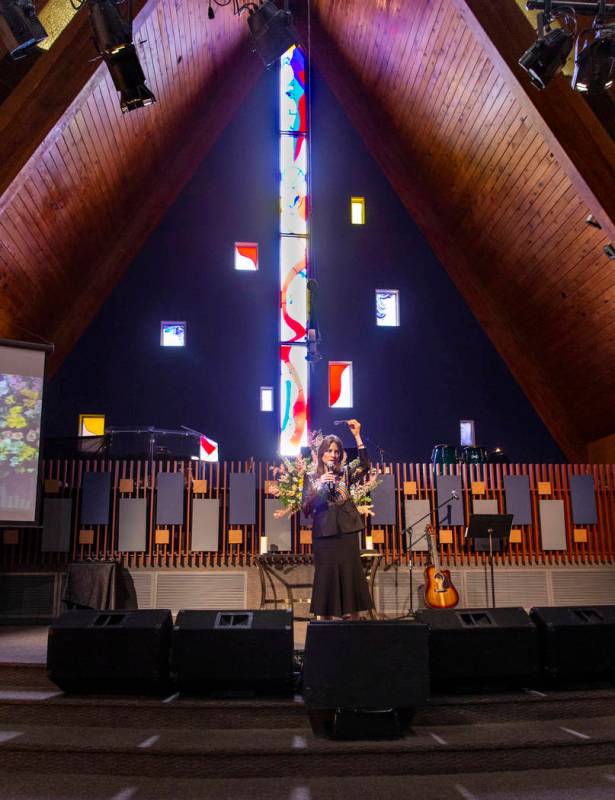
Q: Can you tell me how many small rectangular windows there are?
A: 9